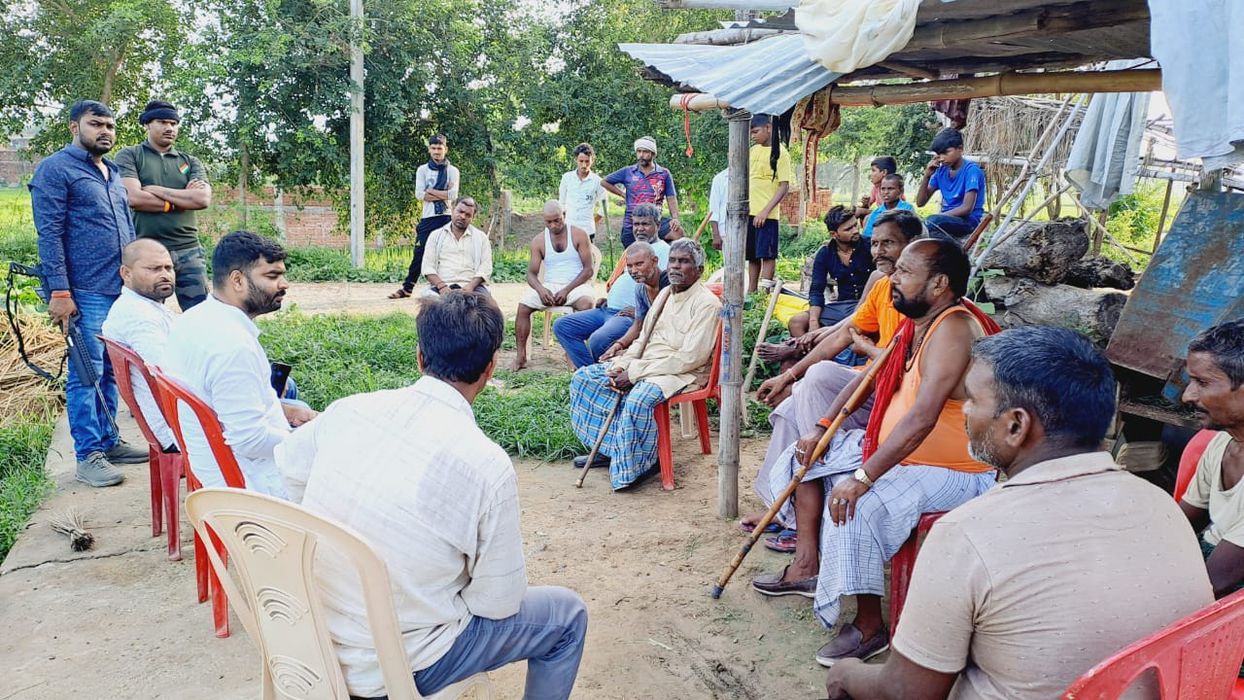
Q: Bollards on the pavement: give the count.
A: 0